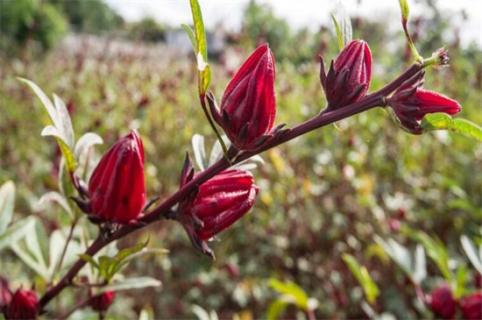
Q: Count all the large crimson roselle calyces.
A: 5